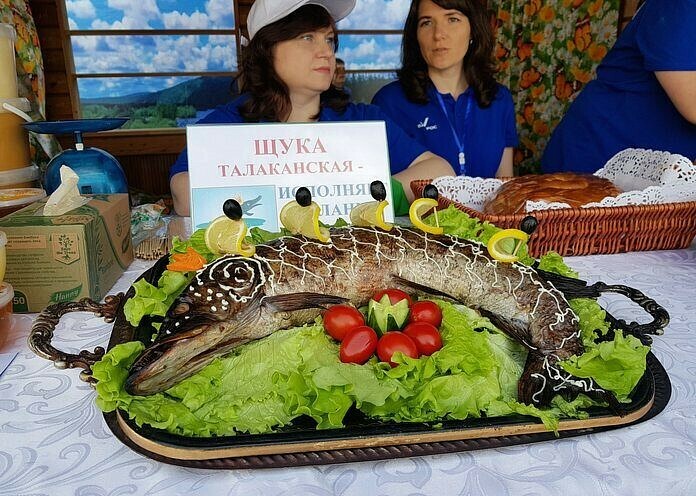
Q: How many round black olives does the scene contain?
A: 5